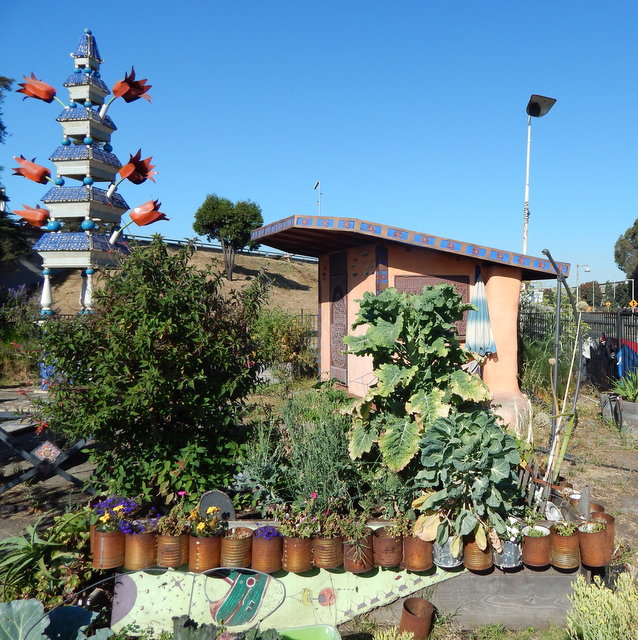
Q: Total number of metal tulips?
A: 6